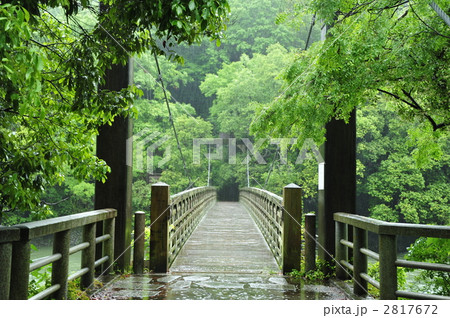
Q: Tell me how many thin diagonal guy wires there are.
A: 2